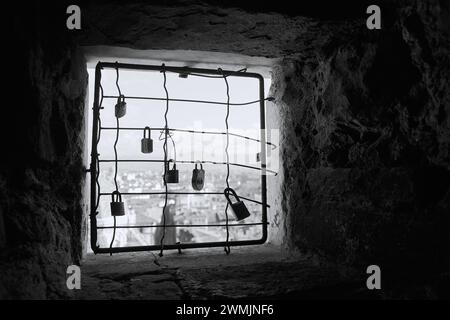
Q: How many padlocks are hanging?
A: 6